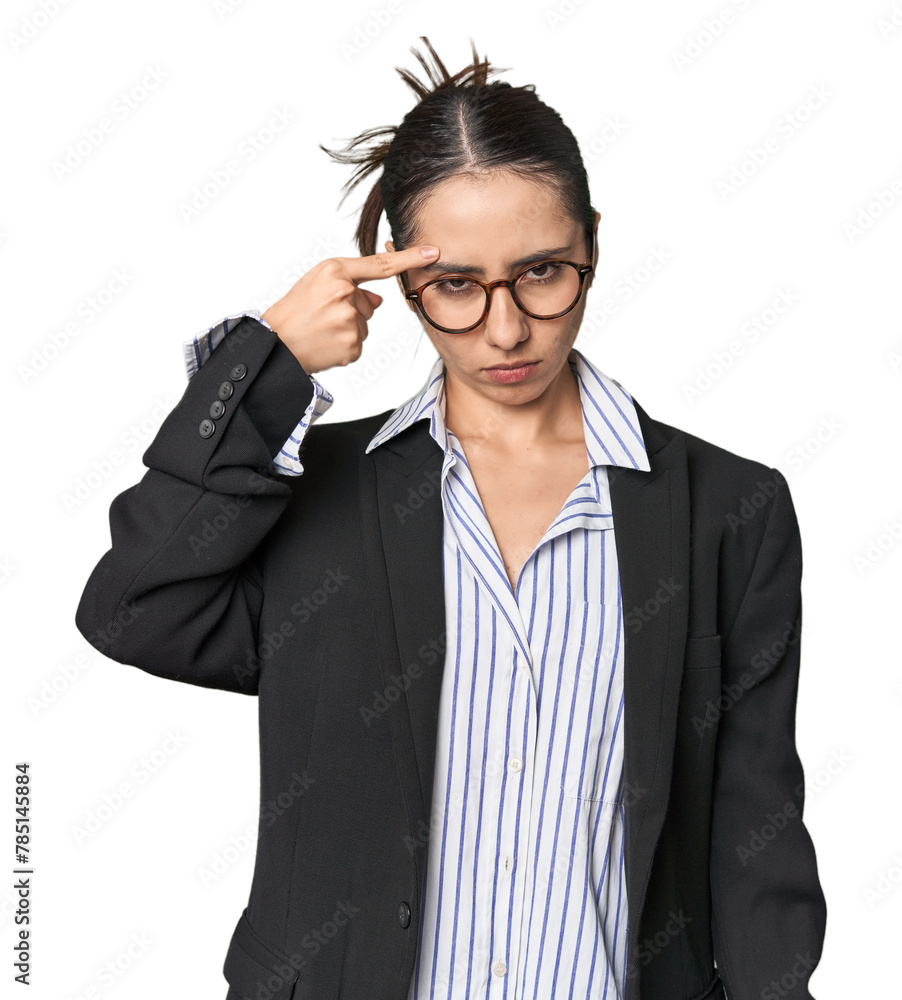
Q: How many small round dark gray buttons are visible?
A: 5